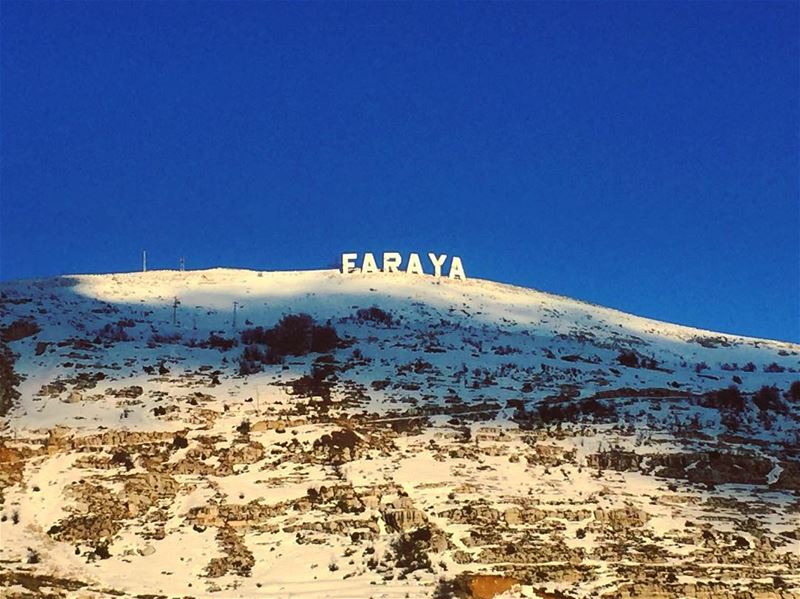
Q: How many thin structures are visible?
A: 4